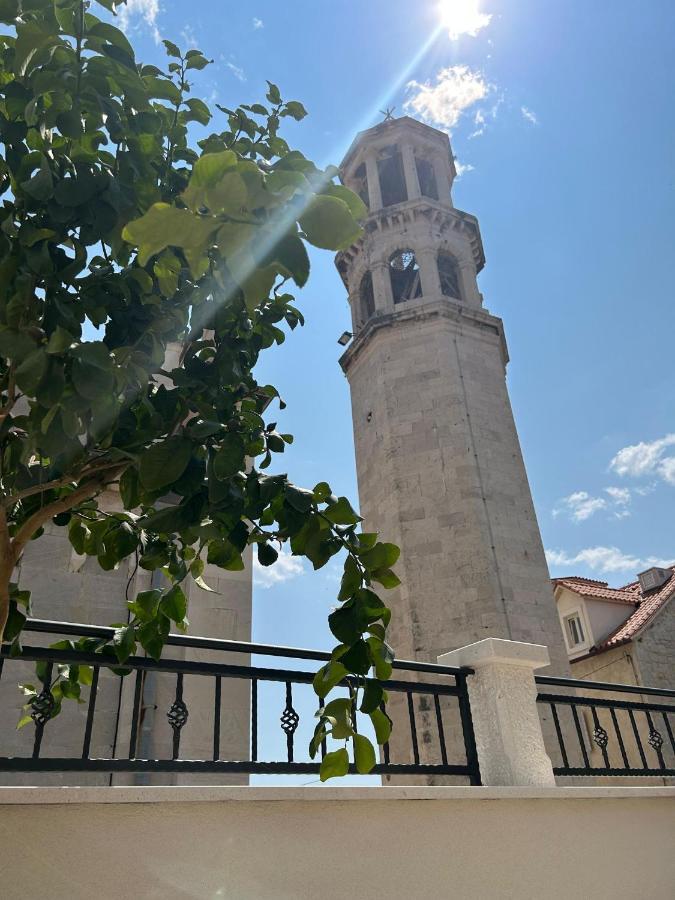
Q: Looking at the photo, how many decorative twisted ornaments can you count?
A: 5